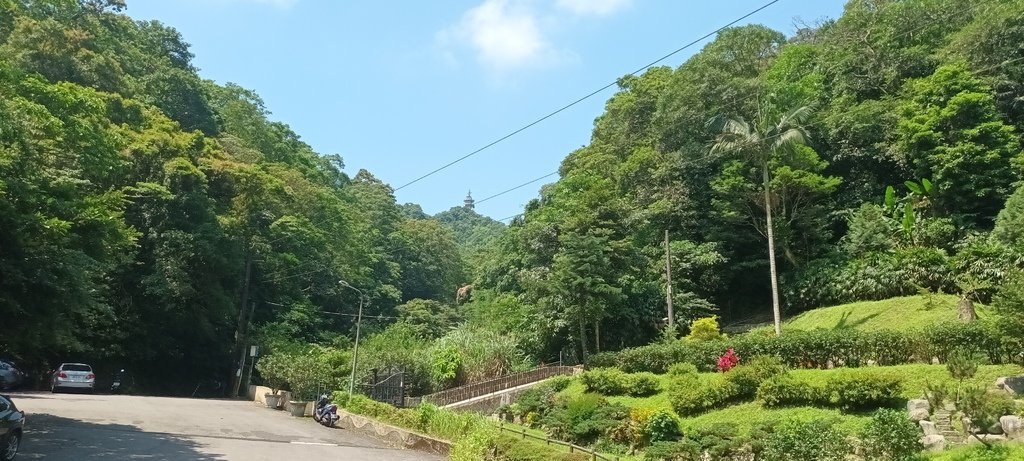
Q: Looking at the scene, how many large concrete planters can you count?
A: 2